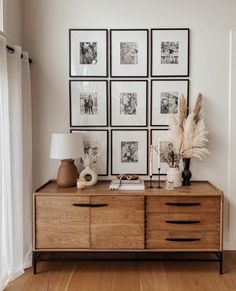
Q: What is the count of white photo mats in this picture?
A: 9